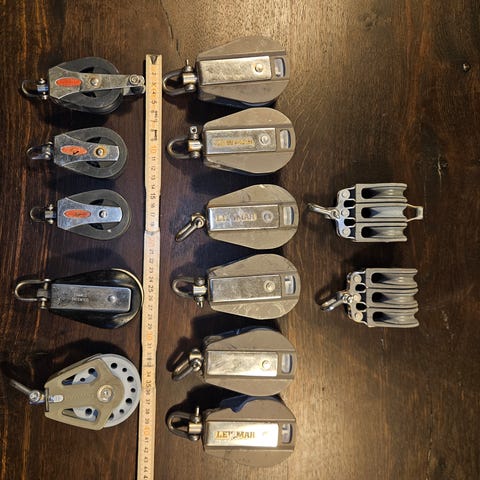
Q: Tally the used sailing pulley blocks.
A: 13